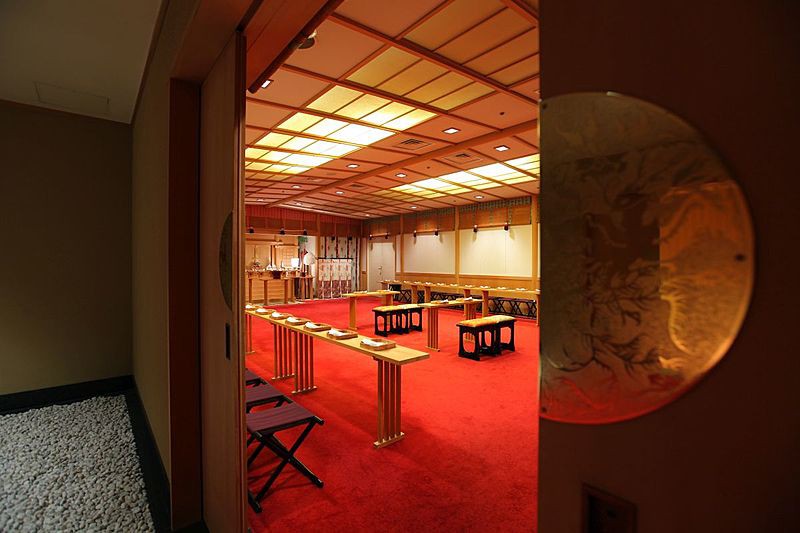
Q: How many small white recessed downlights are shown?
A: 12